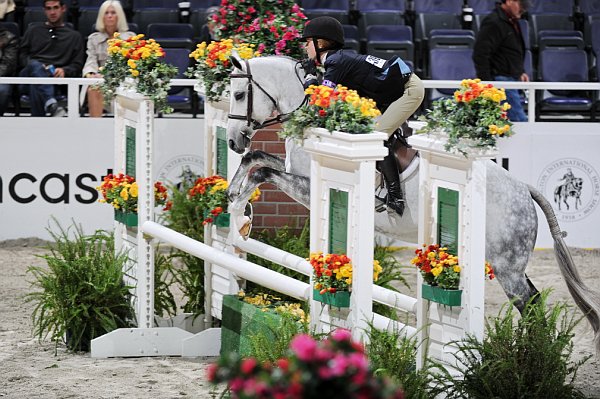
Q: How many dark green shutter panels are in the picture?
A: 4